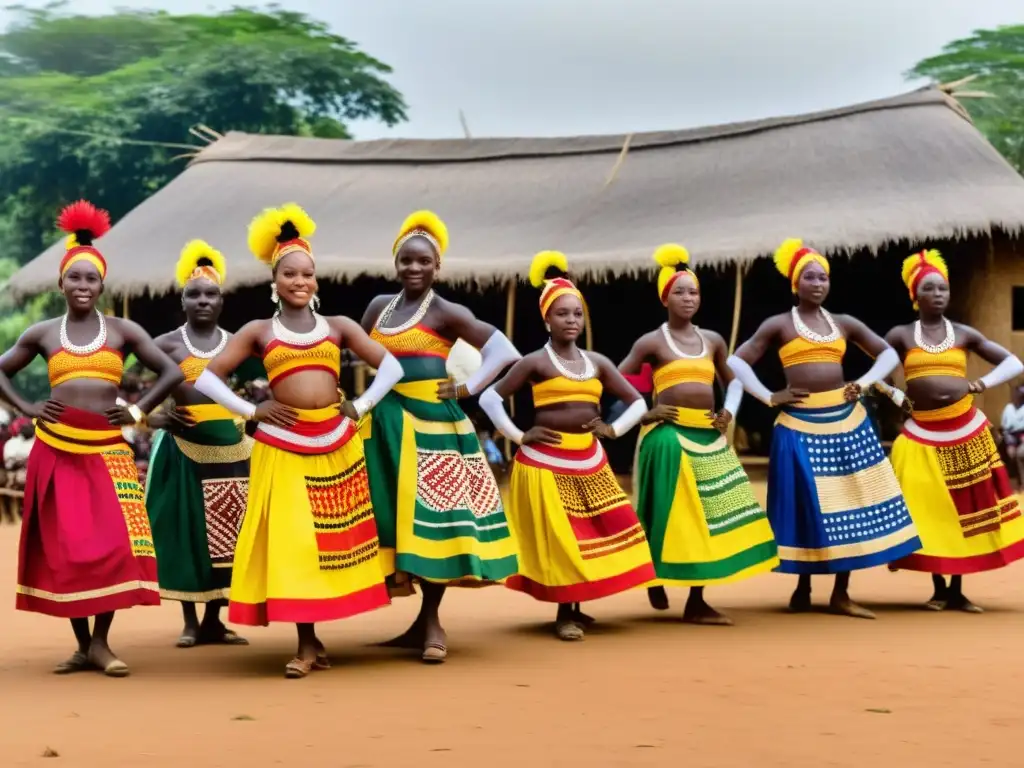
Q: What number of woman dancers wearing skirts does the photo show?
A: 8